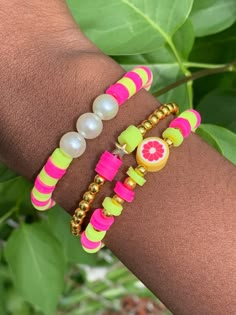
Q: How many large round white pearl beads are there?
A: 3